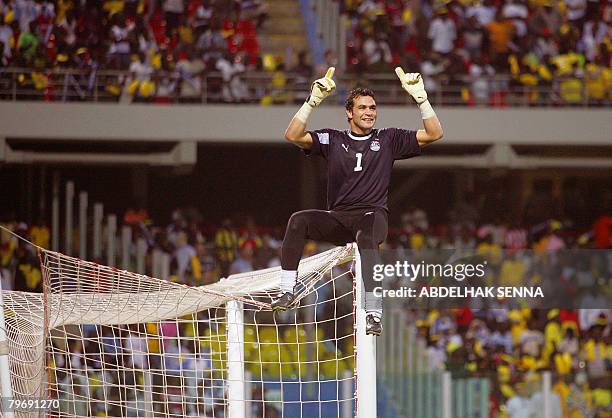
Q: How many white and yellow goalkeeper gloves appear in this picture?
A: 2